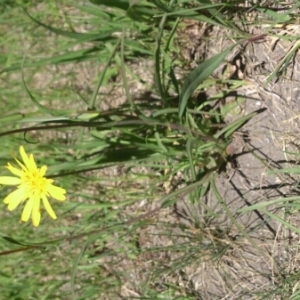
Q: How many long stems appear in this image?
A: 3